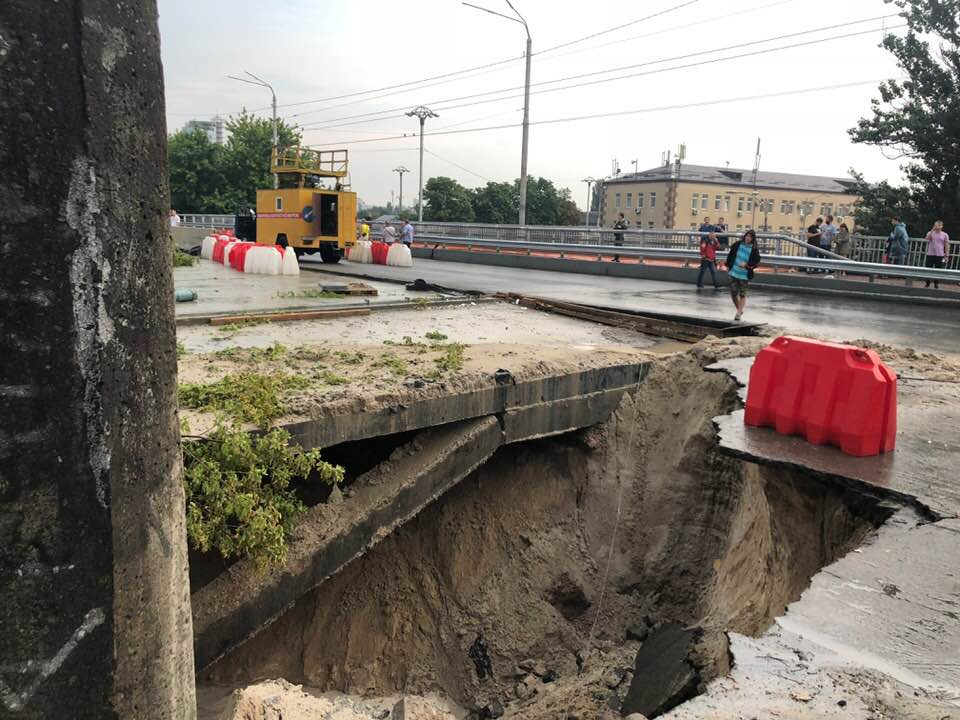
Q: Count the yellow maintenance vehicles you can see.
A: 1